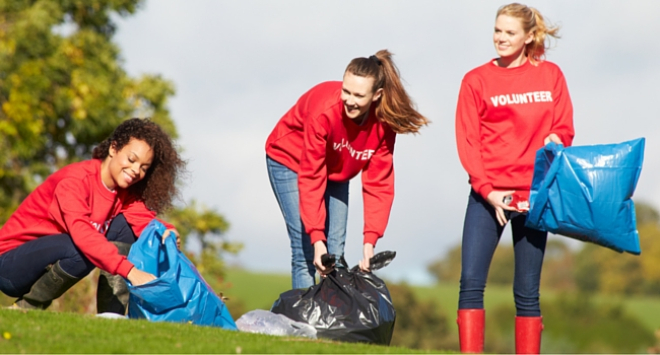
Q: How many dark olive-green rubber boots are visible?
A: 2